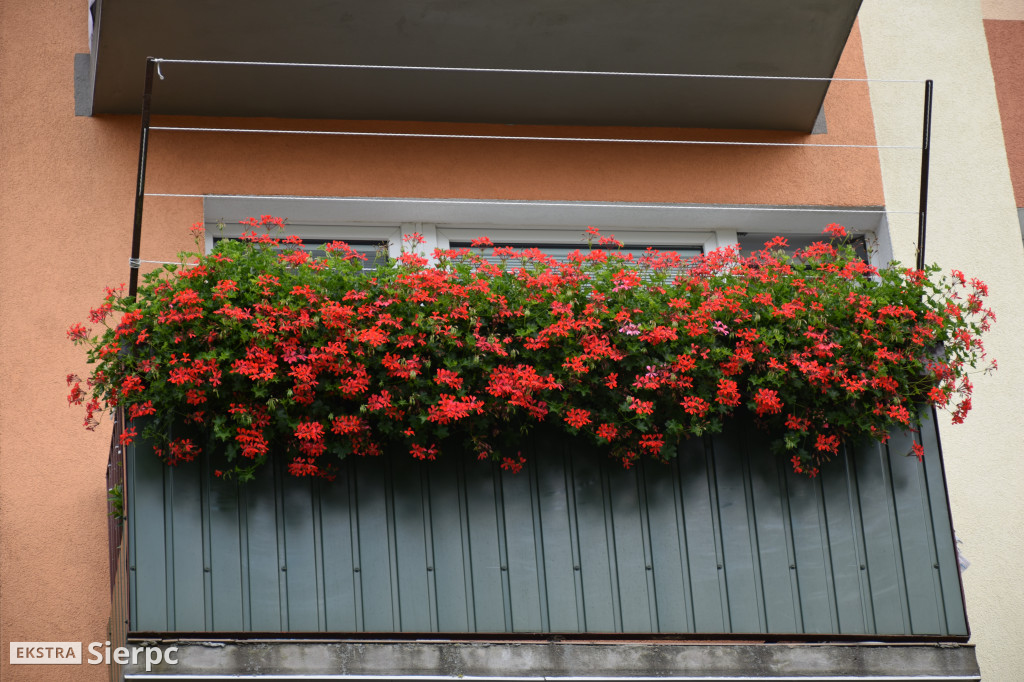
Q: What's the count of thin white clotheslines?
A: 4